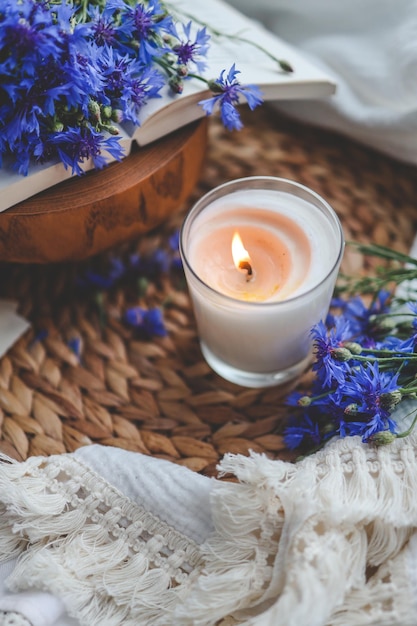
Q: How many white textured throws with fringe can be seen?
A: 1